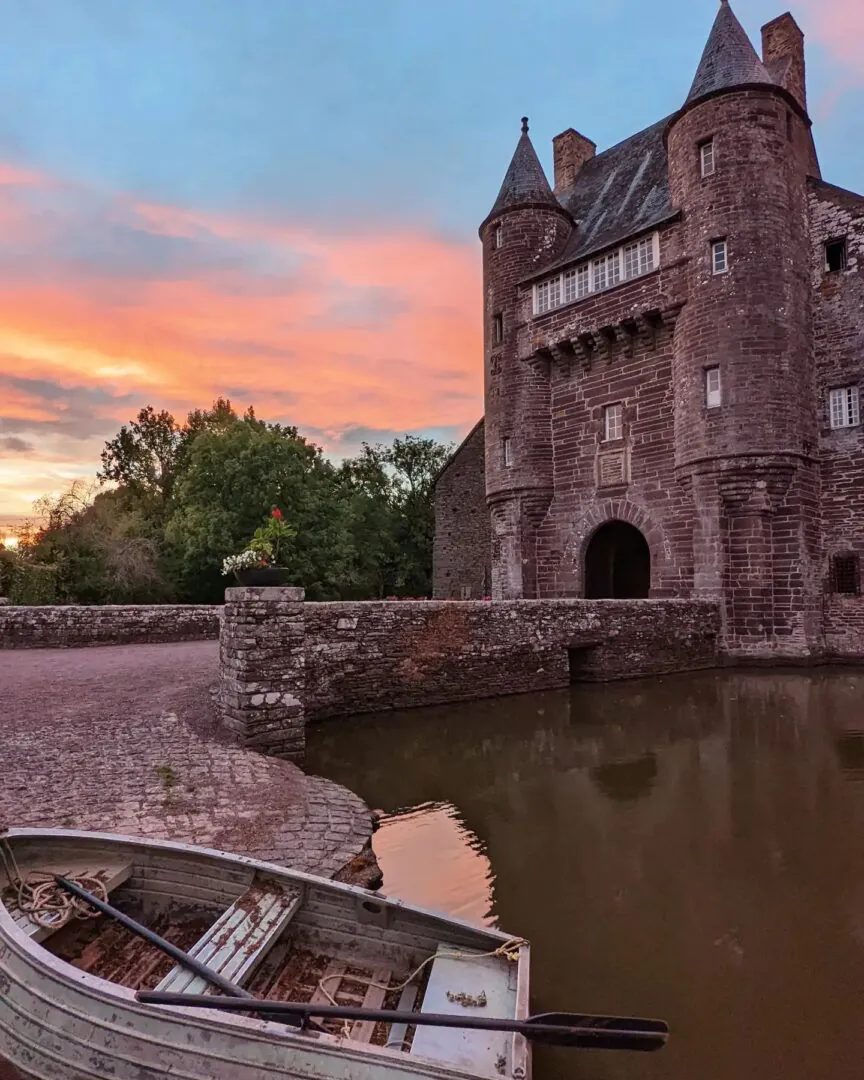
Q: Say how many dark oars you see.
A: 2